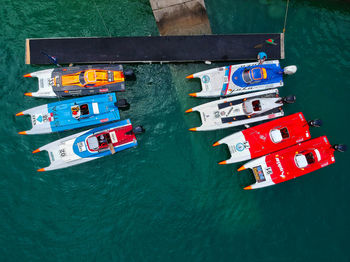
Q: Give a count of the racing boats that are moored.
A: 7